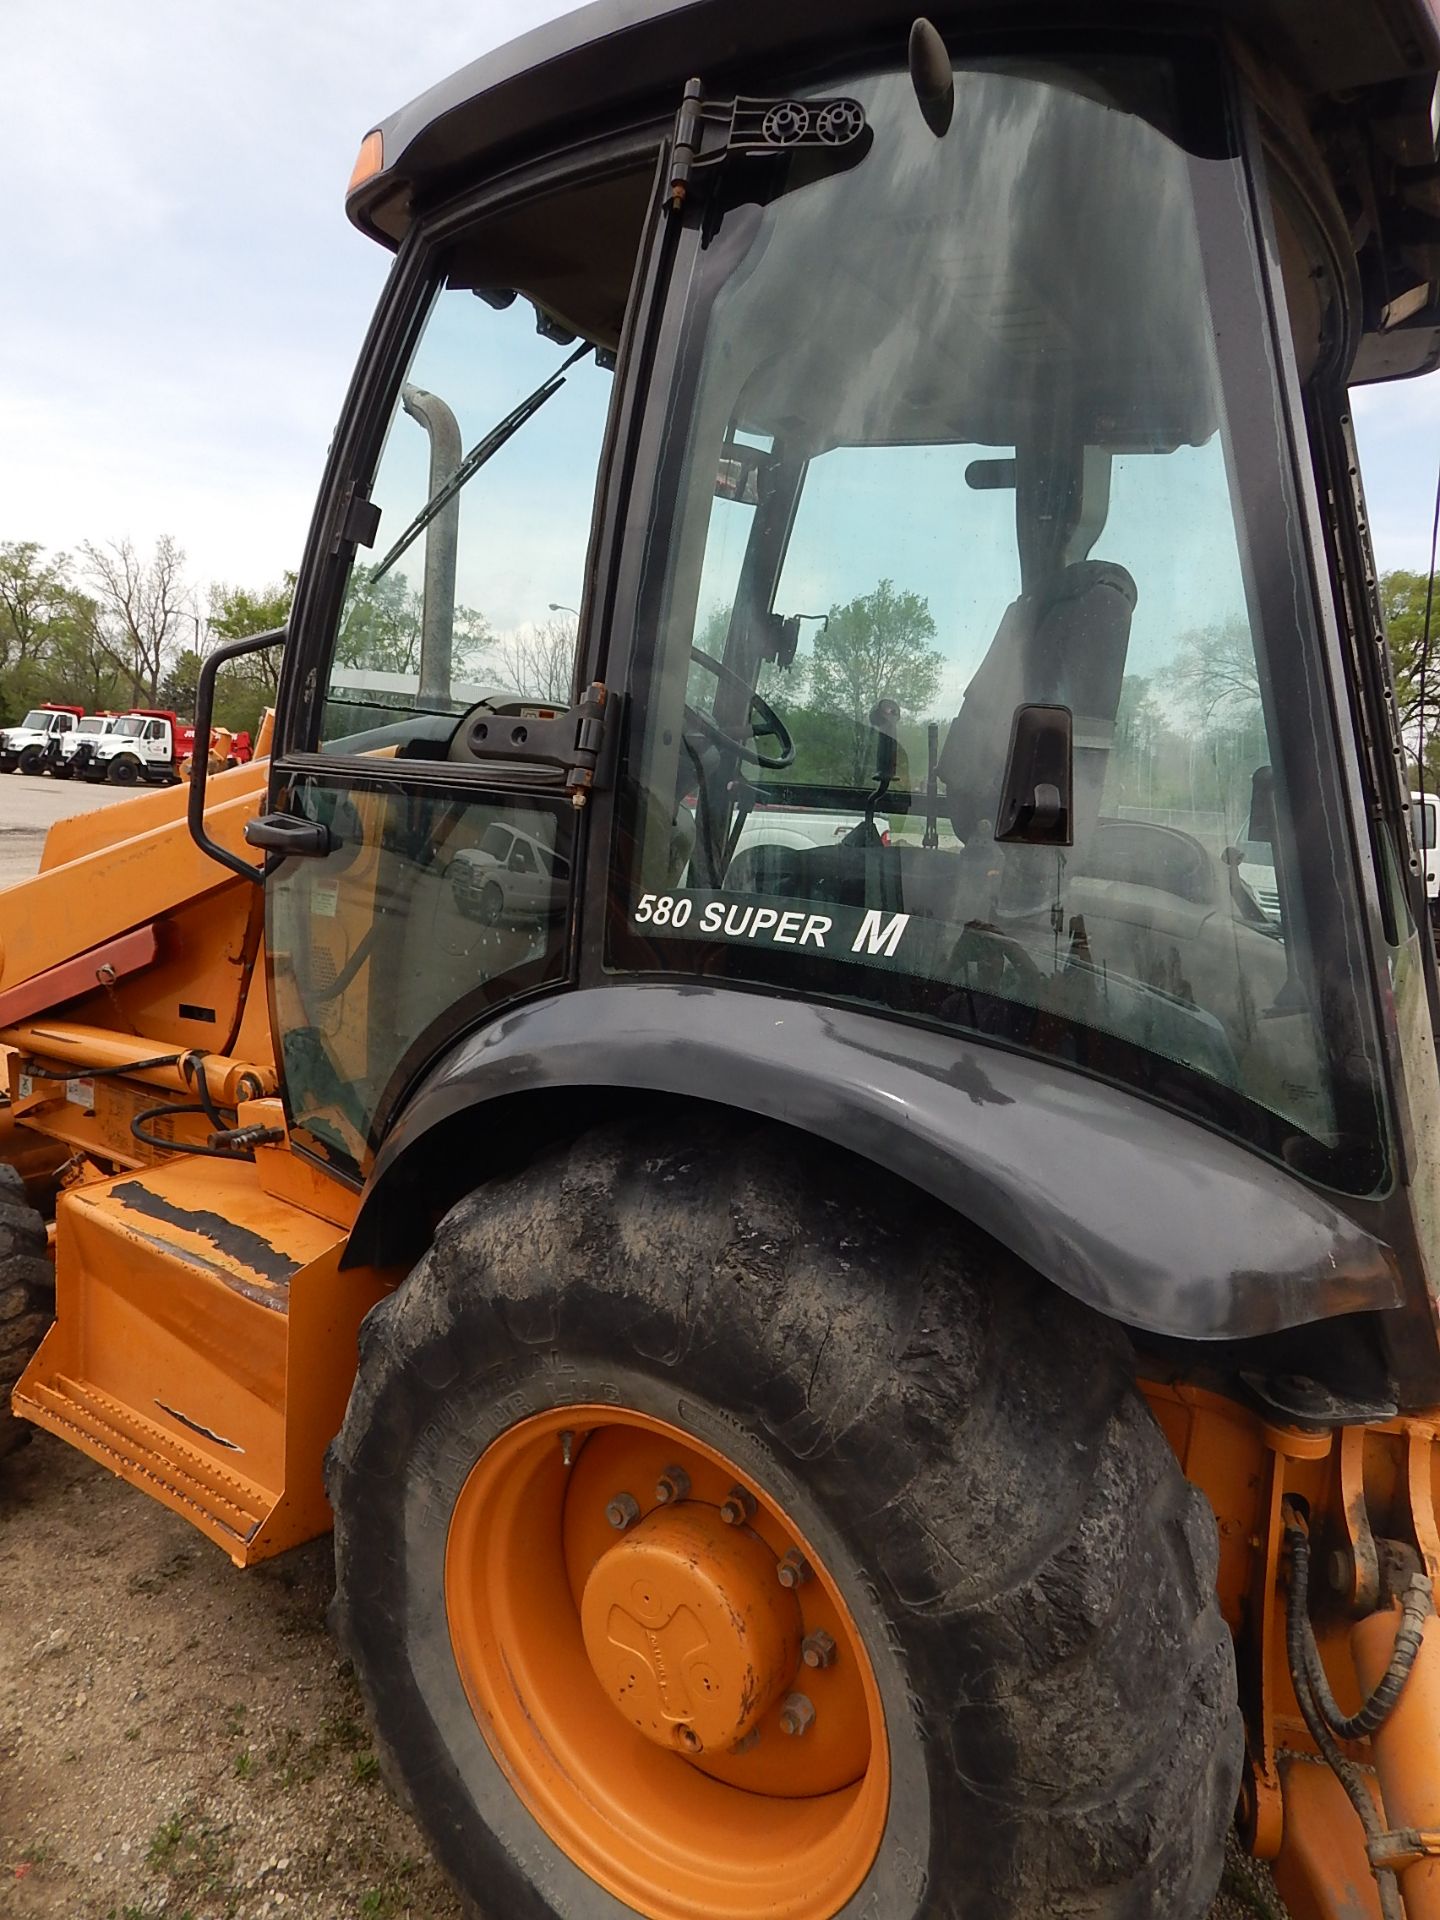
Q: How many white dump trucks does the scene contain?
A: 3